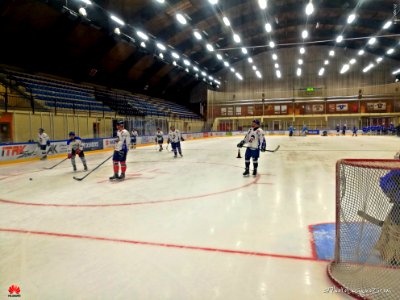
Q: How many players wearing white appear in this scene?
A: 7